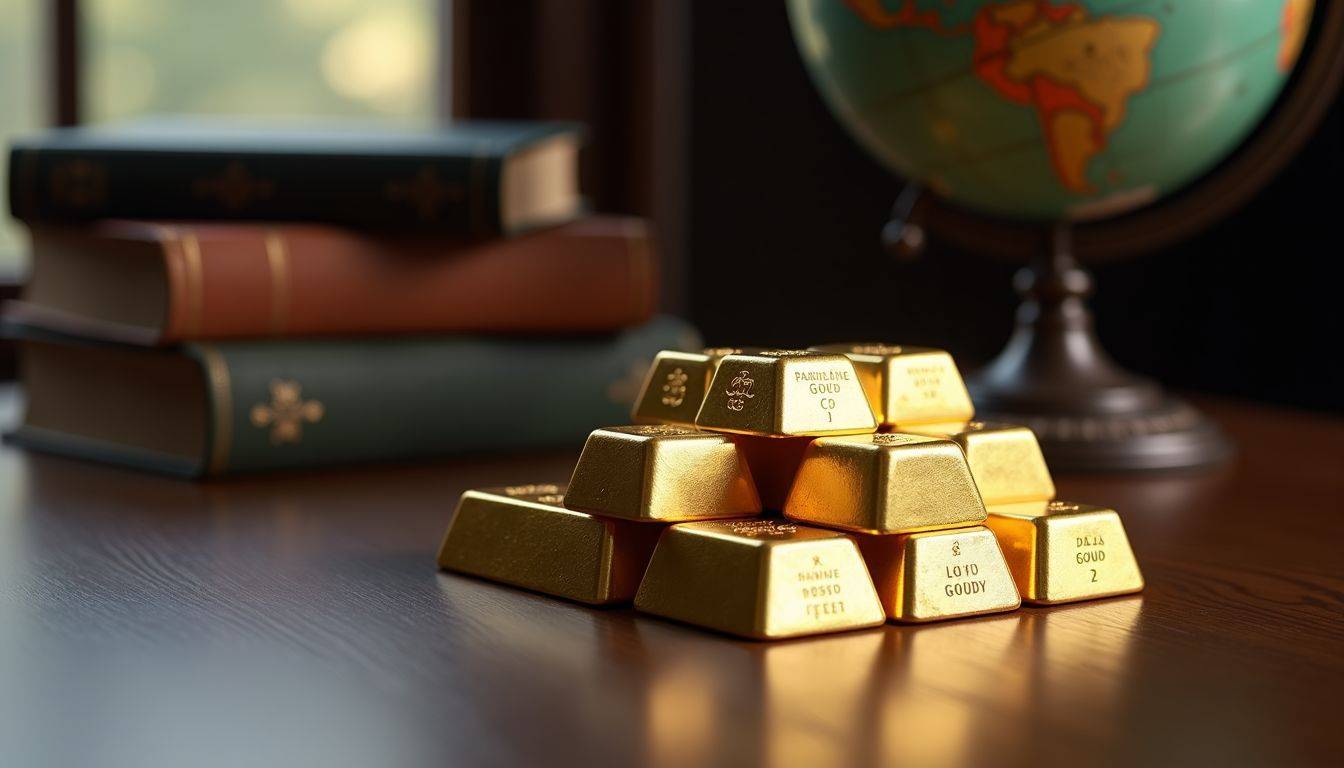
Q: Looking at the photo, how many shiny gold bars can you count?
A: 10